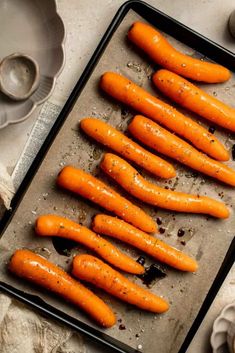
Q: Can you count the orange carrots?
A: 11